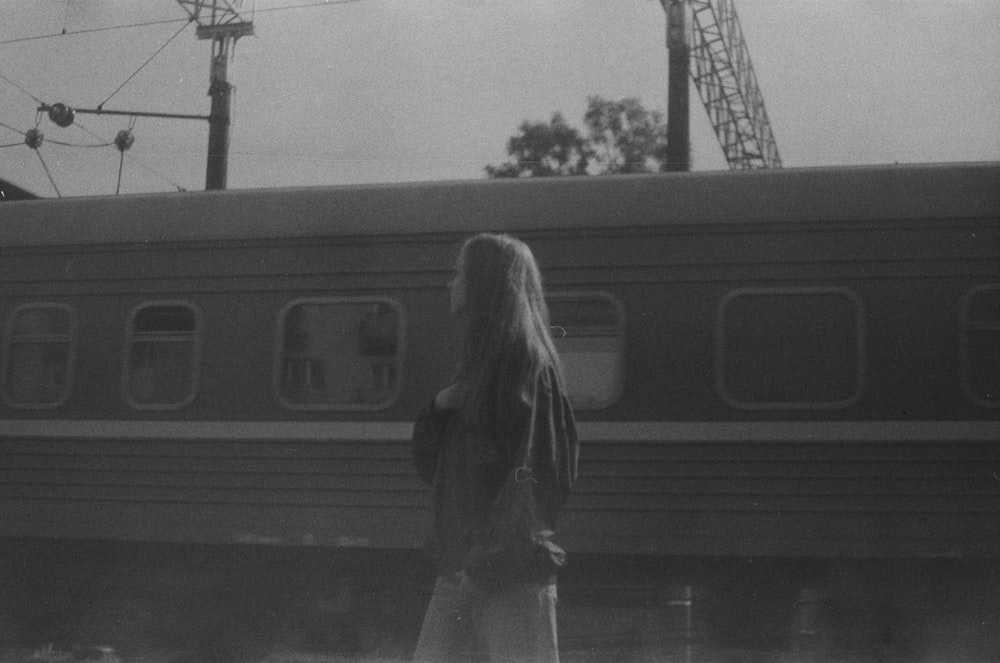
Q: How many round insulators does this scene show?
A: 3